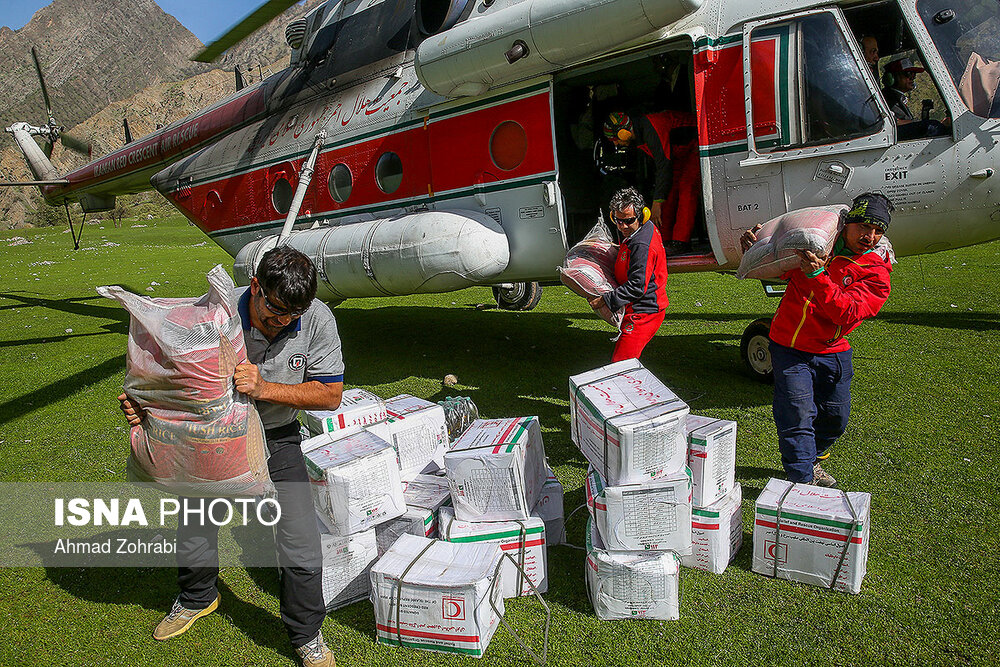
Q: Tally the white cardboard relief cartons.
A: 15